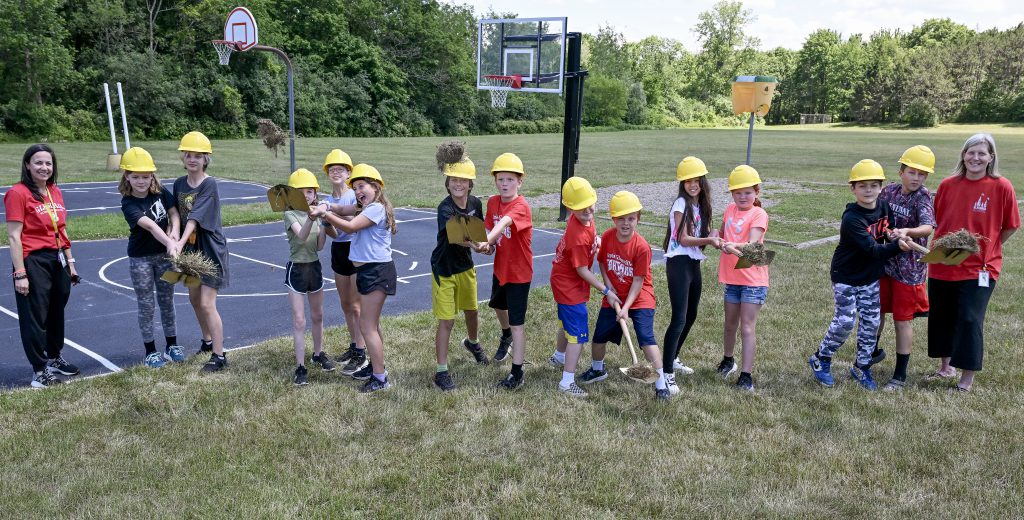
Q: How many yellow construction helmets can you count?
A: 13